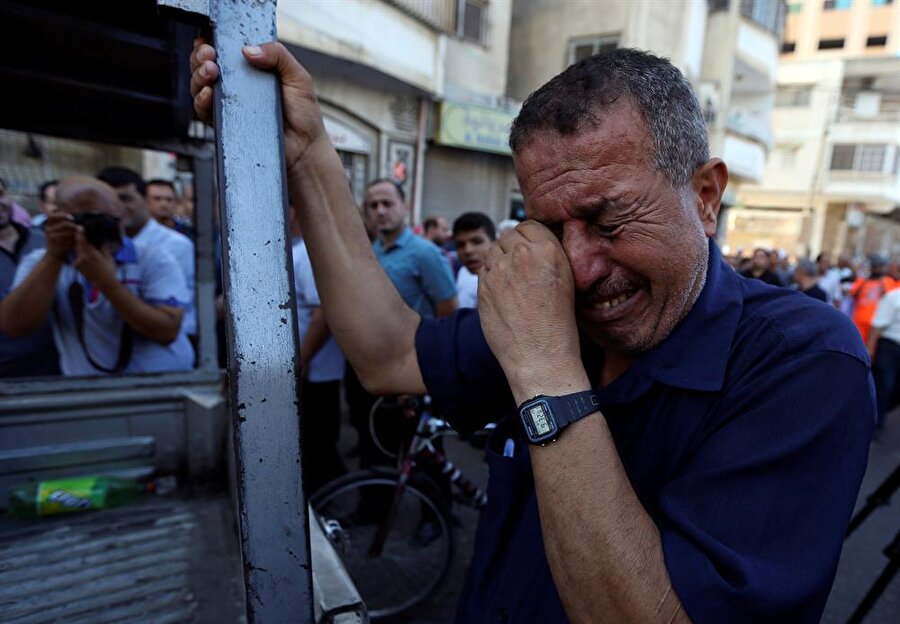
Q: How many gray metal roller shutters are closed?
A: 1